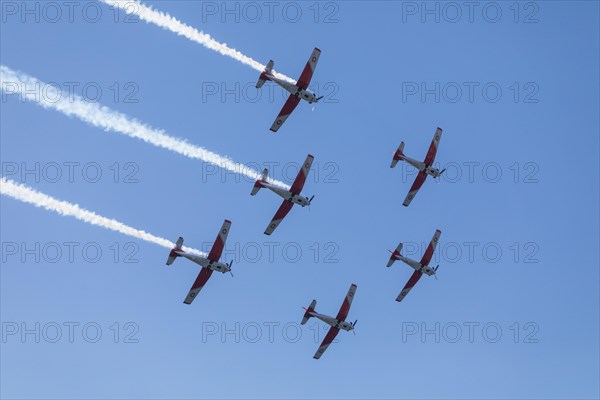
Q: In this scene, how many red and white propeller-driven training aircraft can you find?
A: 6